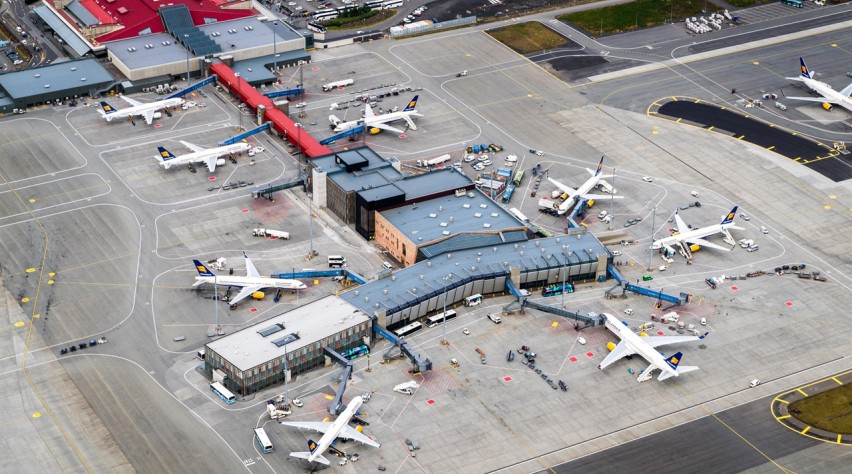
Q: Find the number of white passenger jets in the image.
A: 9